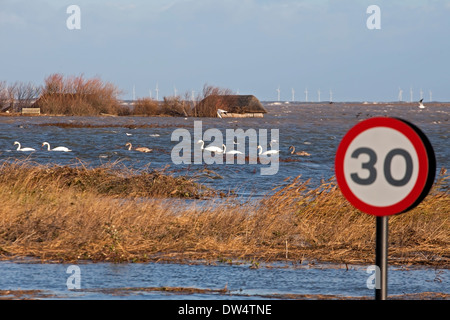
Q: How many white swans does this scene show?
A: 5